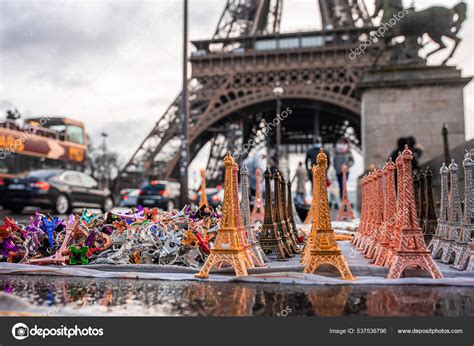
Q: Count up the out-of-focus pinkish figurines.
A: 2